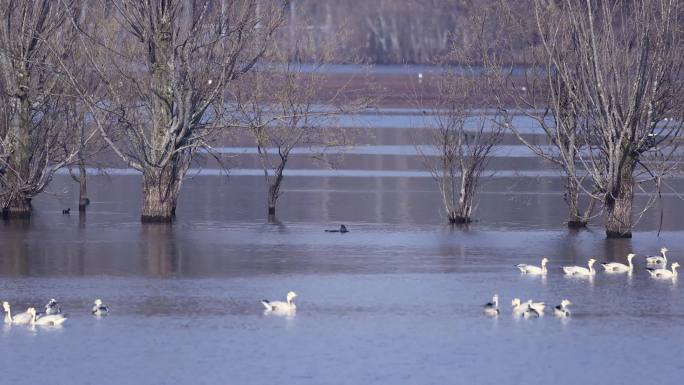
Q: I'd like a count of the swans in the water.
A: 14